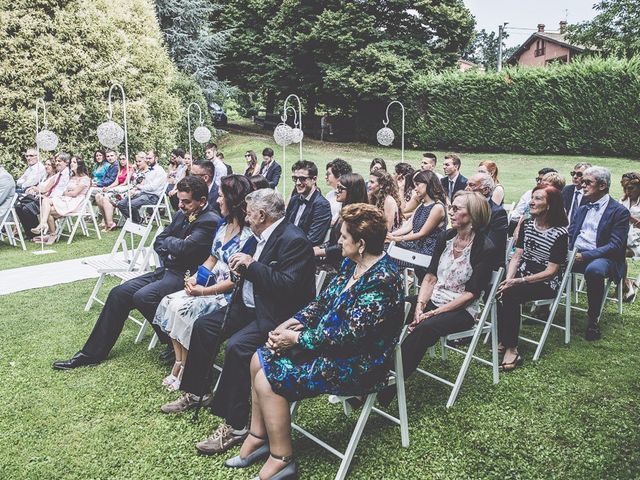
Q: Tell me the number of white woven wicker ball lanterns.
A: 6